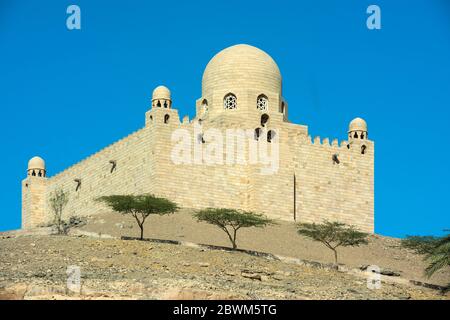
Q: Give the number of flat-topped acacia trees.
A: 3